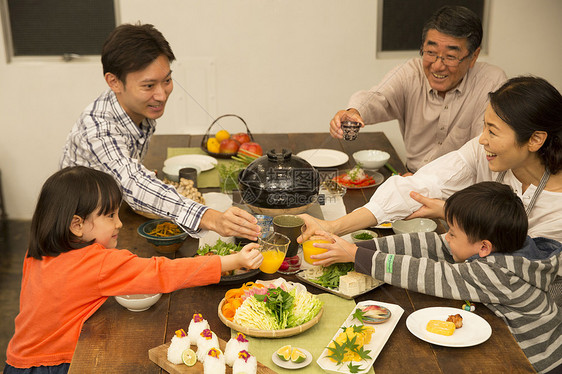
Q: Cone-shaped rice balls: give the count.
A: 6